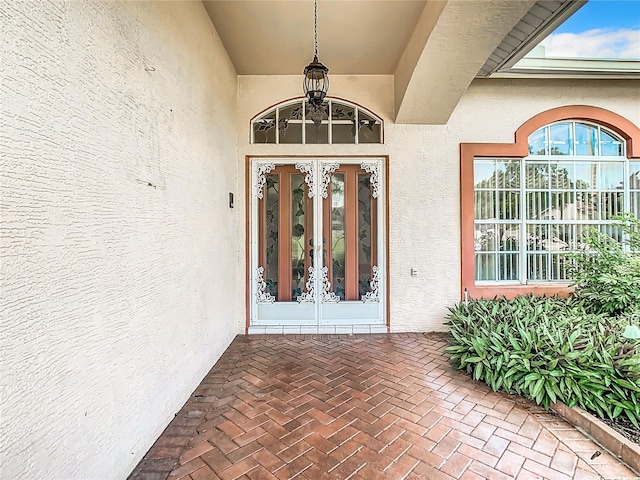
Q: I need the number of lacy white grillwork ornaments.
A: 8